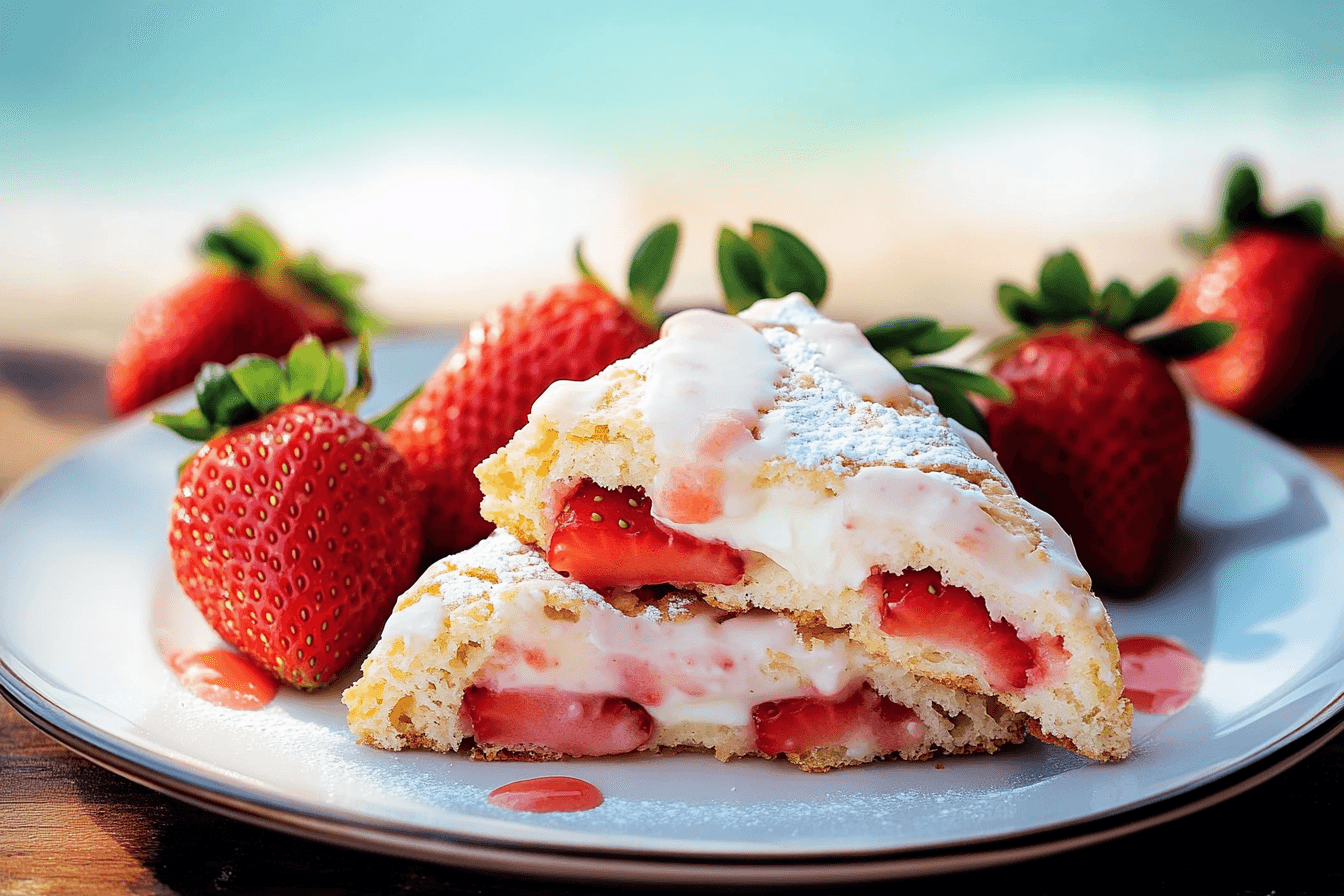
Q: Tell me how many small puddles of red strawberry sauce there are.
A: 3